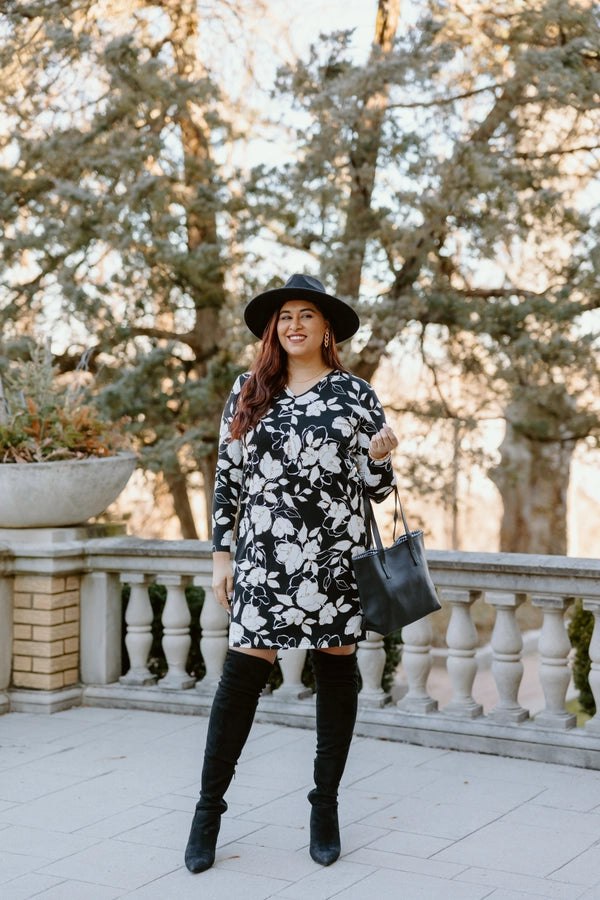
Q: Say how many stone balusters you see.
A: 10